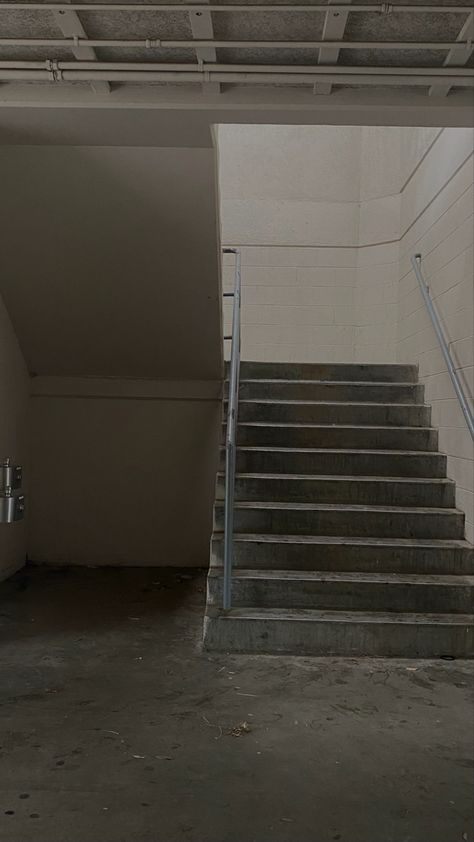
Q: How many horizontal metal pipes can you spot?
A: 4